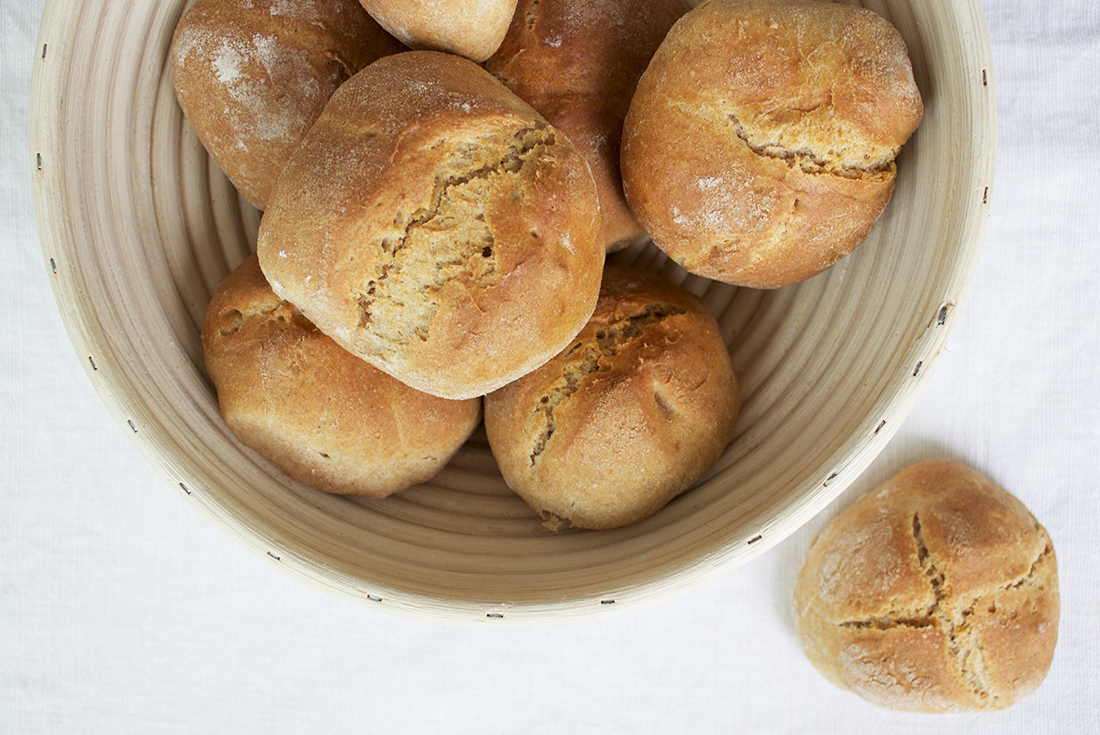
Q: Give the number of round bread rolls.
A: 8